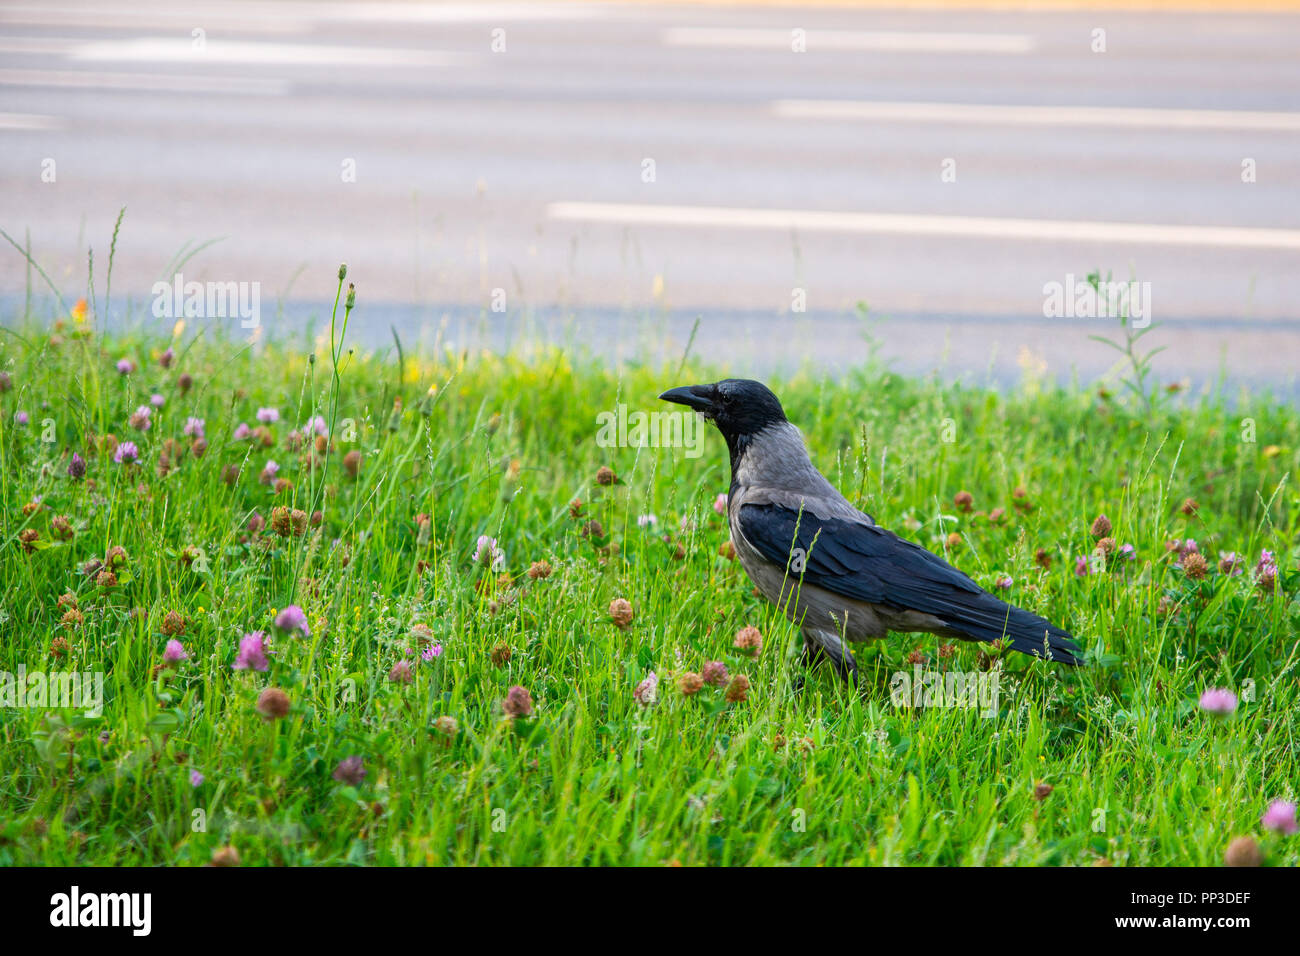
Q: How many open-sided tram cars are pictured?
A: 0